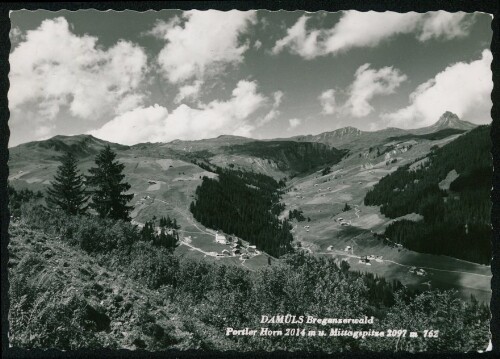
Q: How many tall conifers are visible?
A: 2